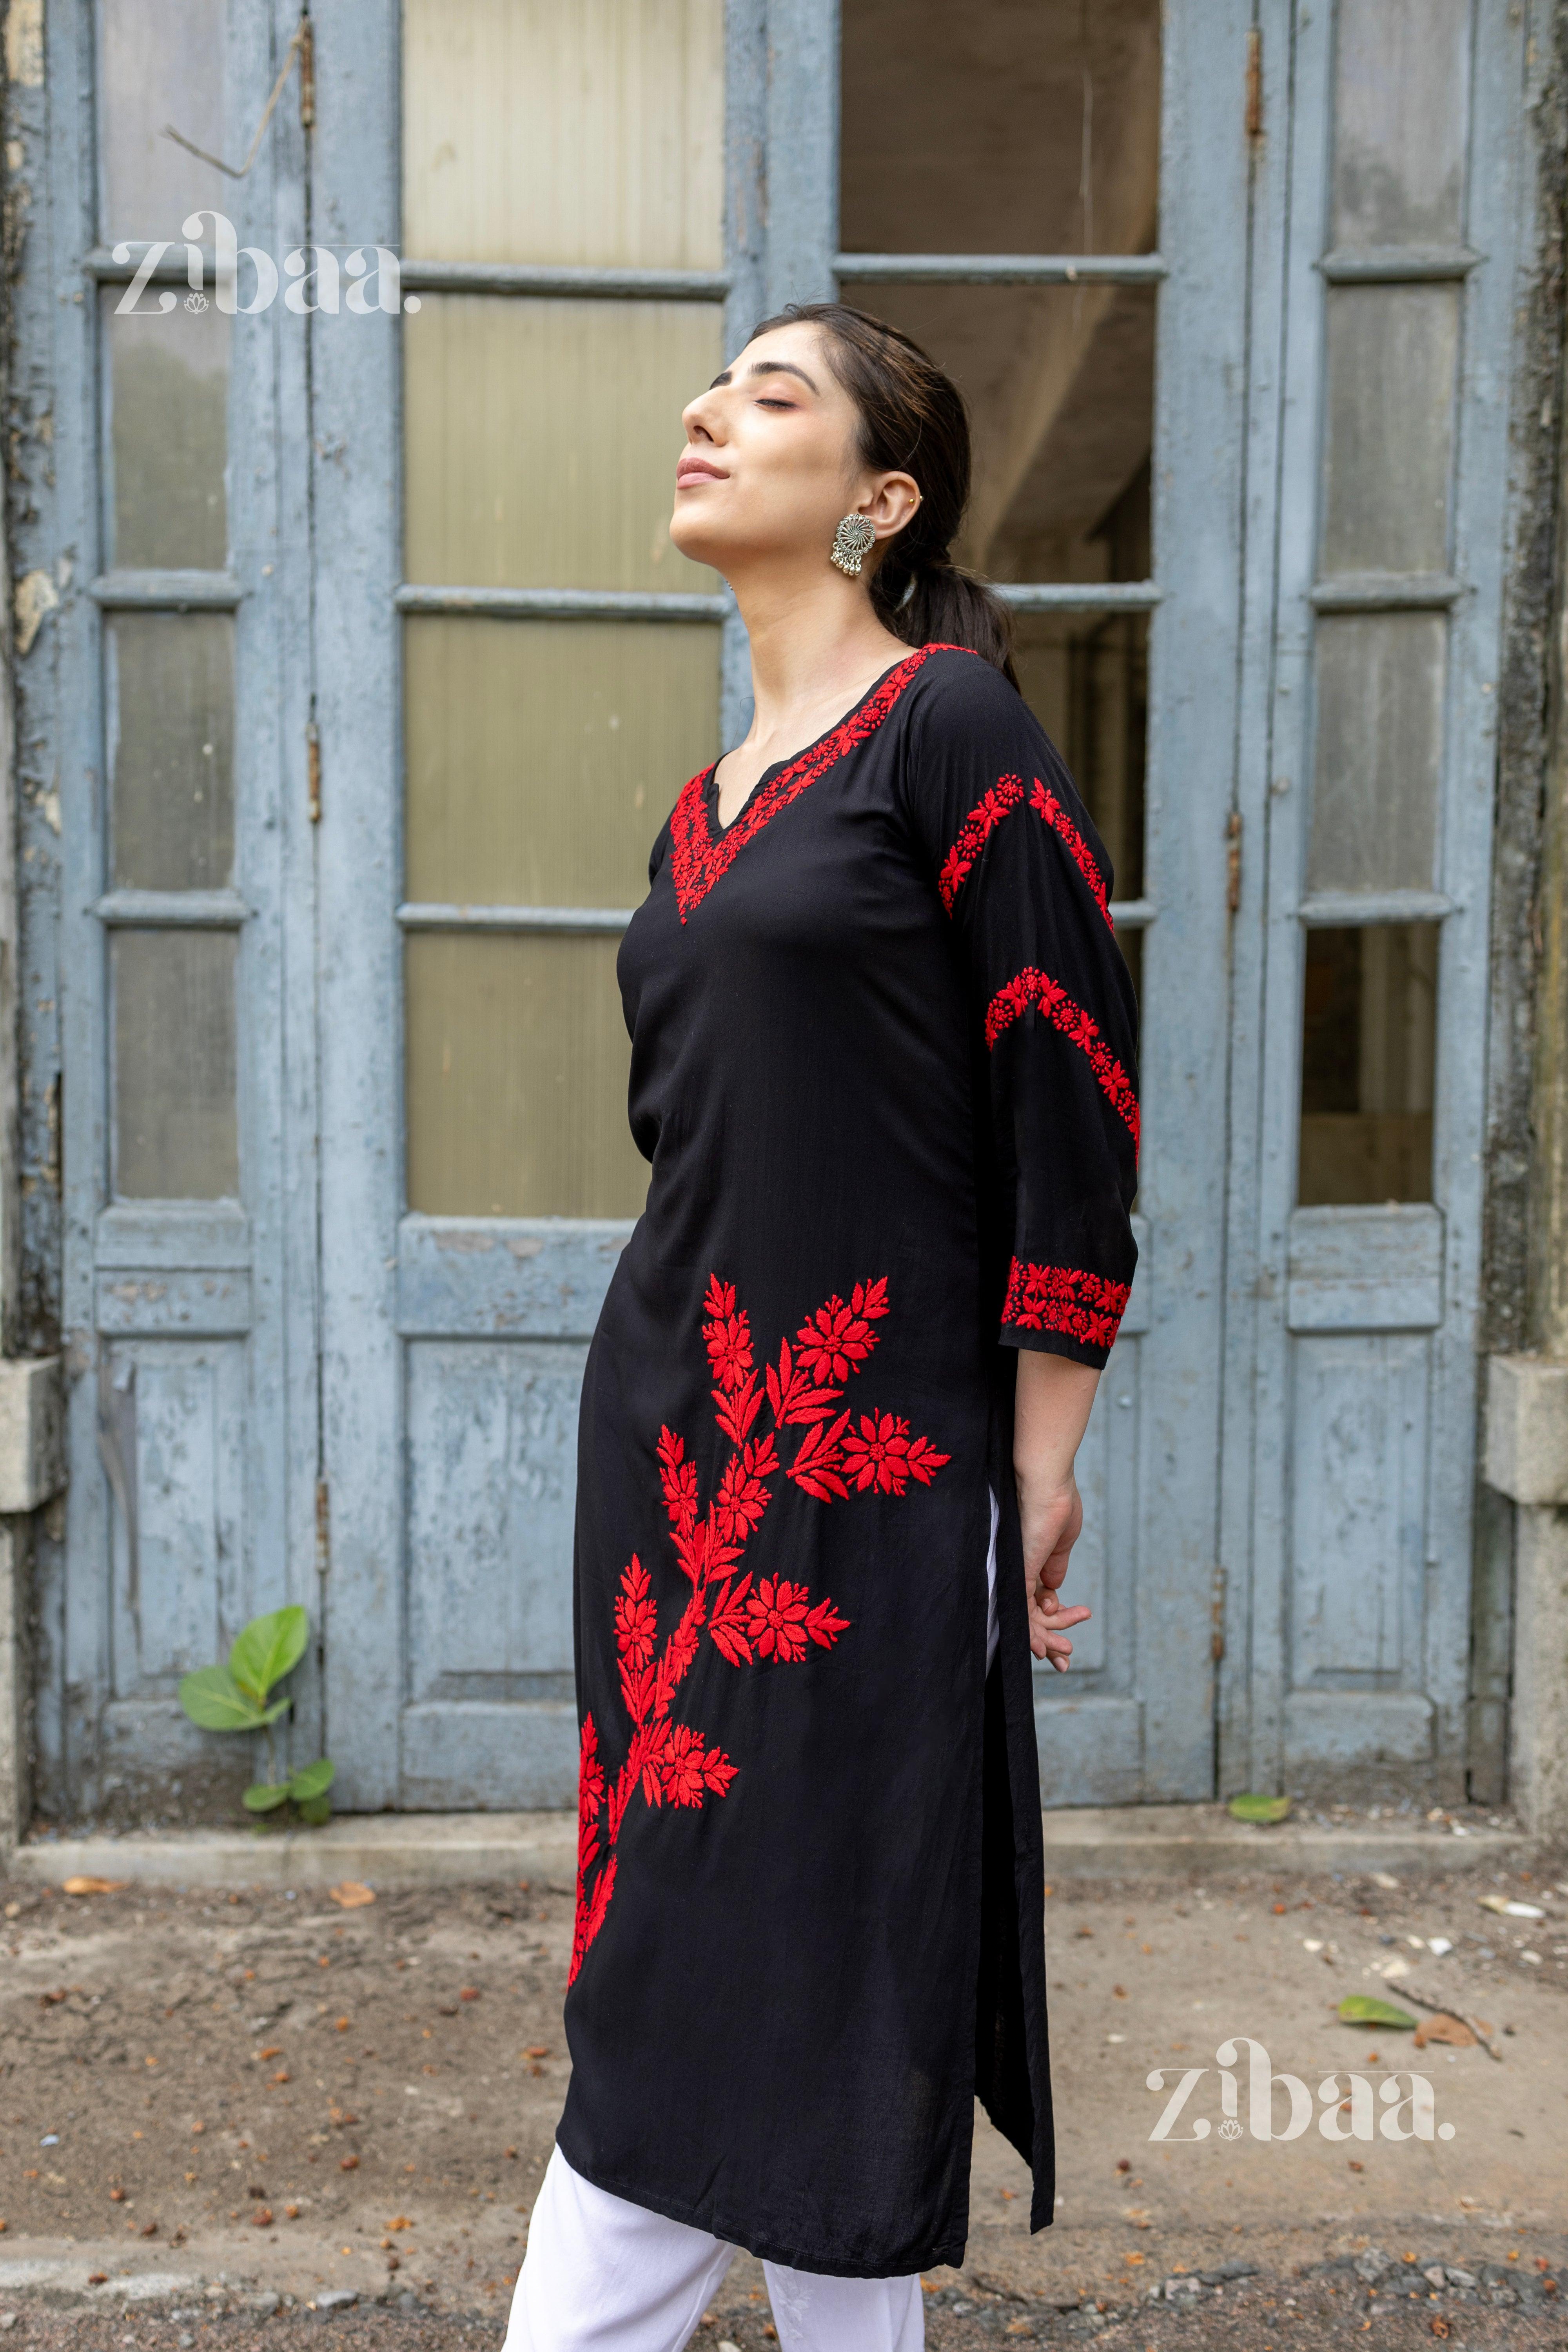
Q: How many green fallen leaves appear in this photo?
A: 2